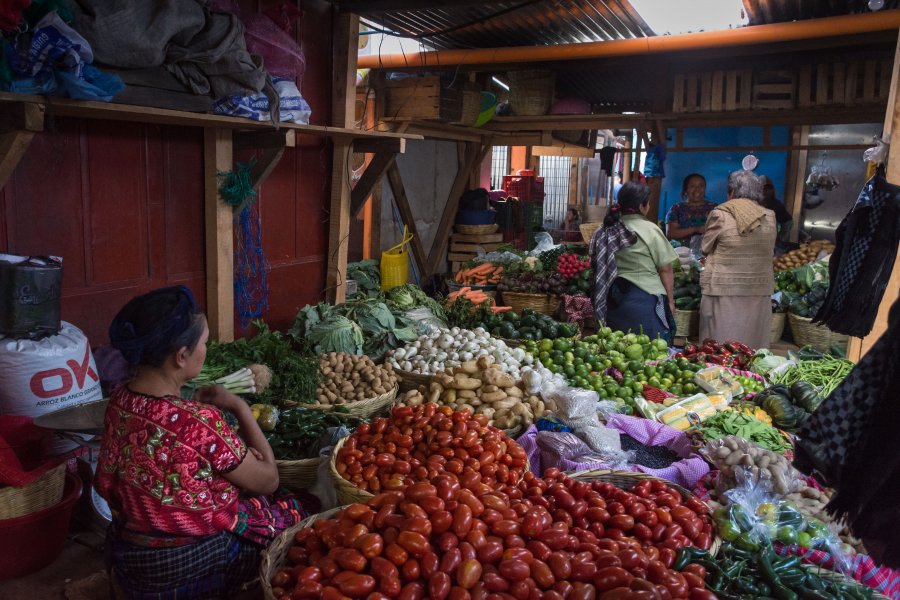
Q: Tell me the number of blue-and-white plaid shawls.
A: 1